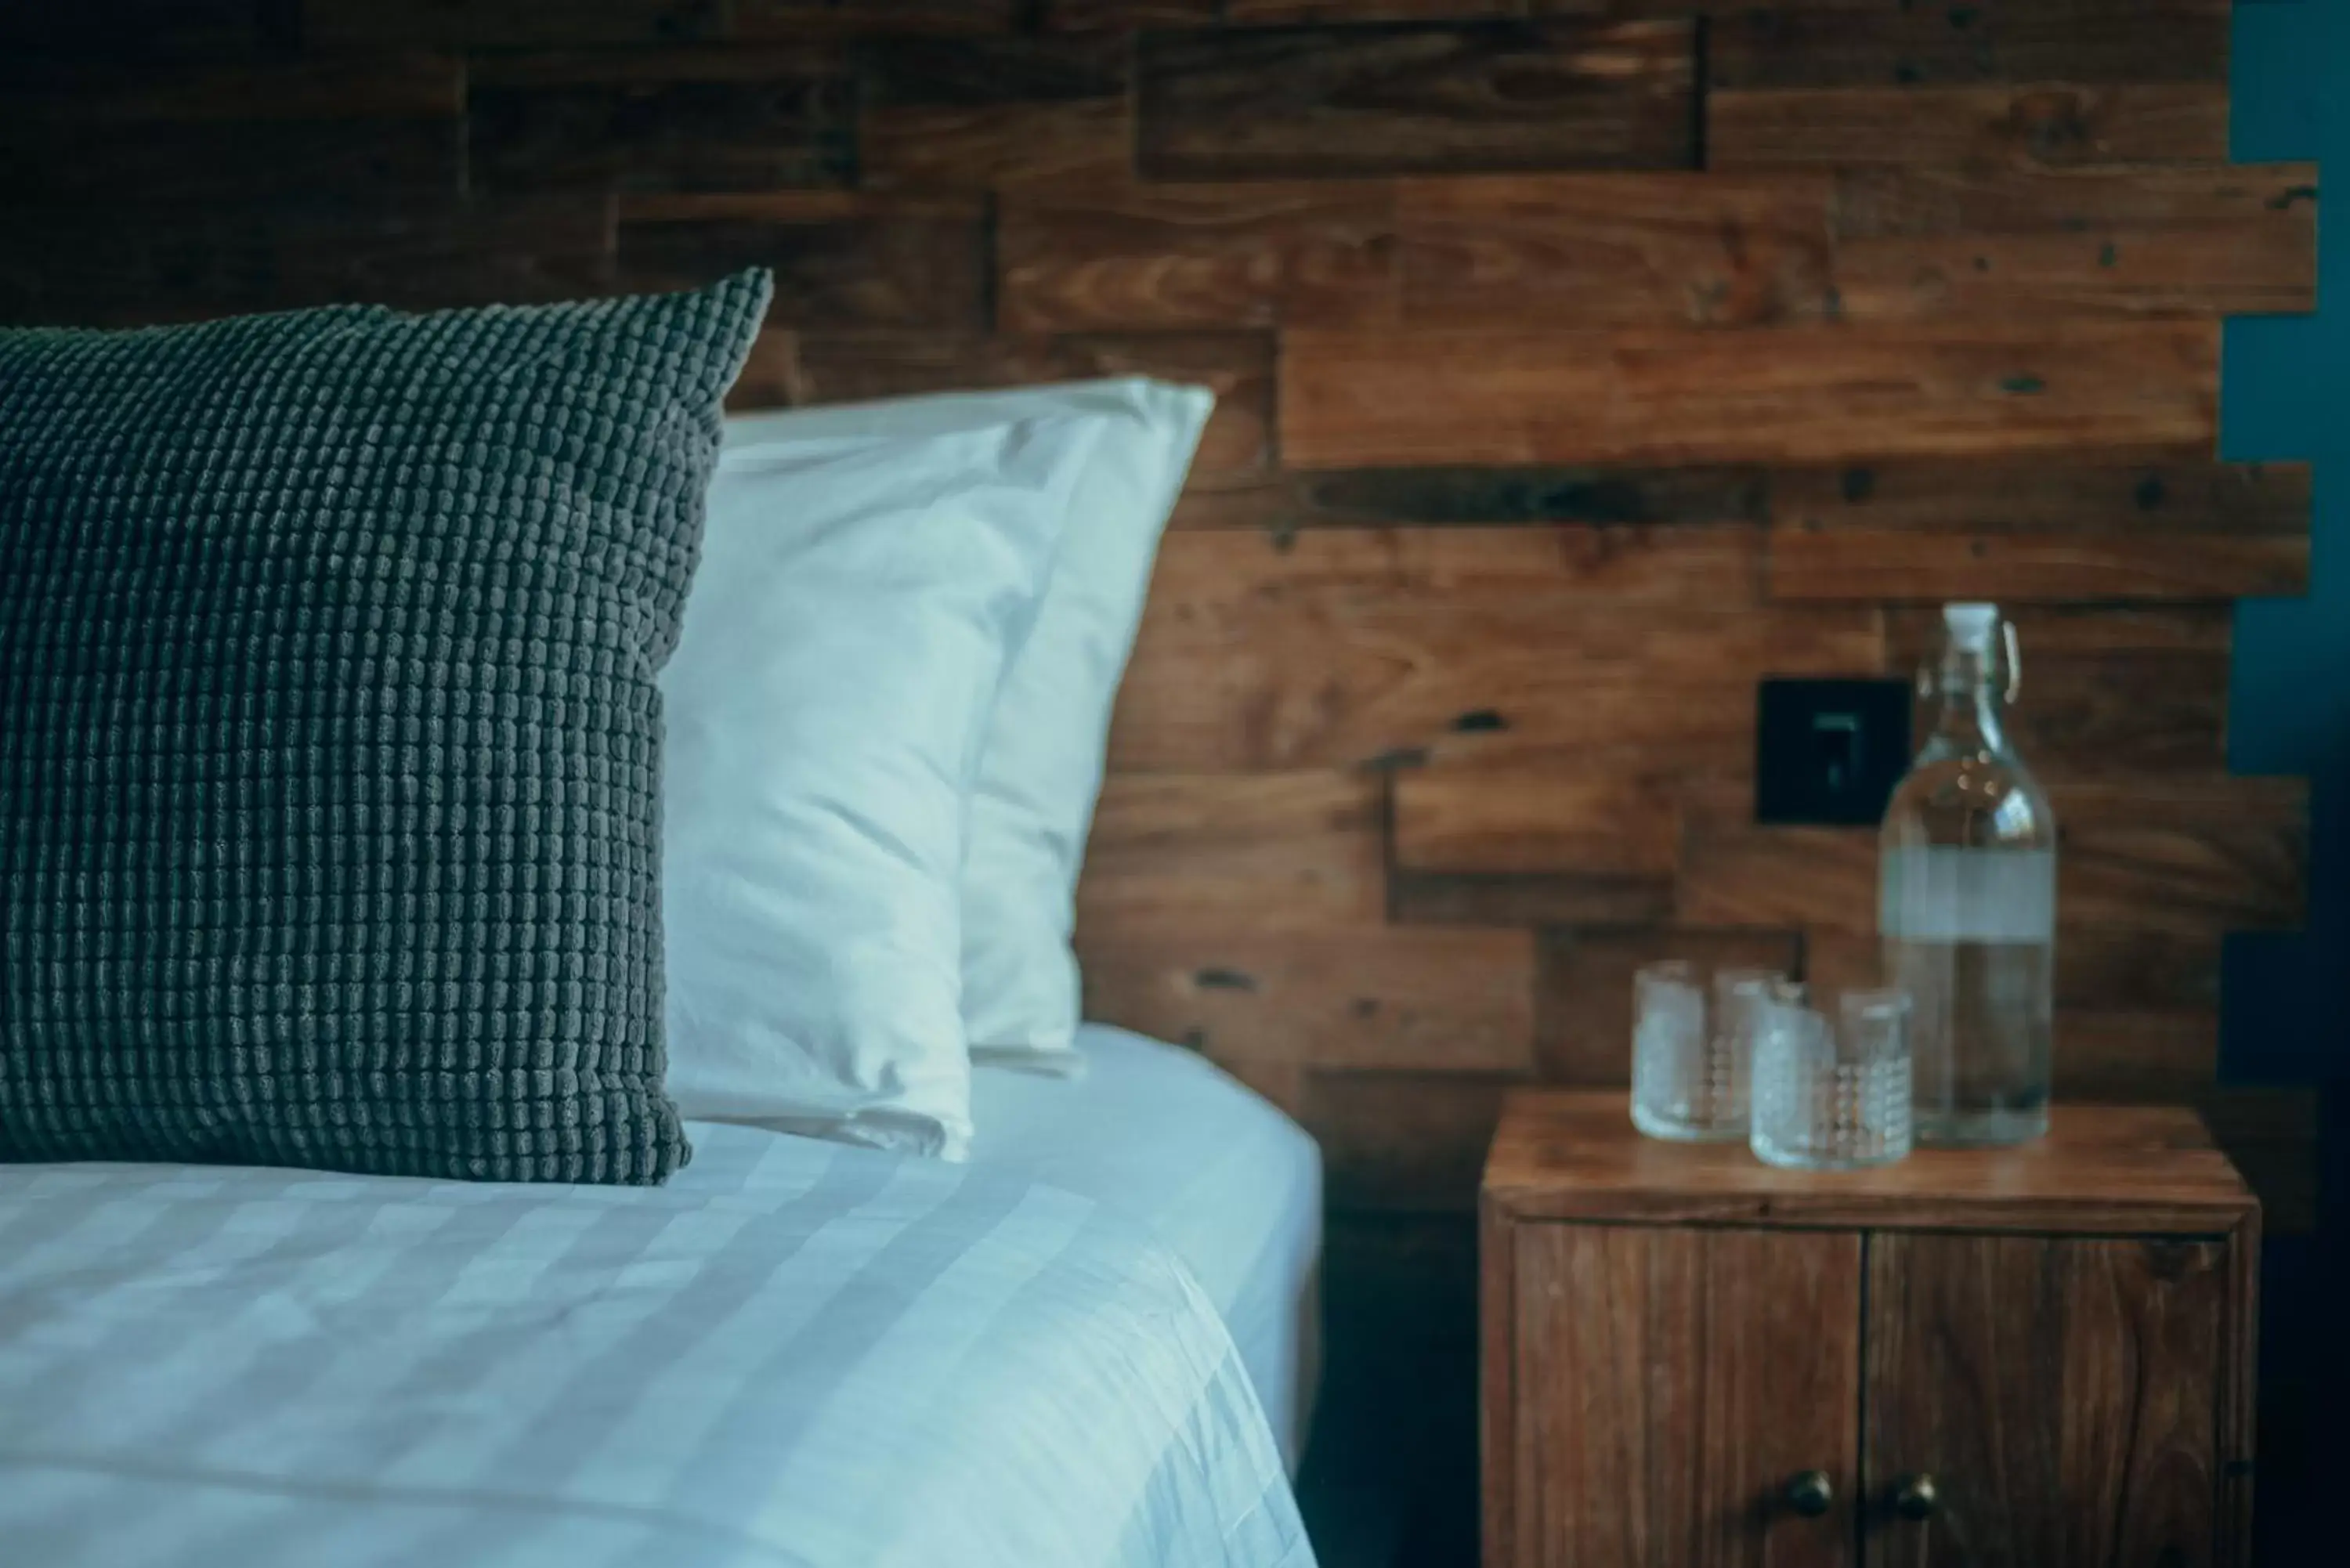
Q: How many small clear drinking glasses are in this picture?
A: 2